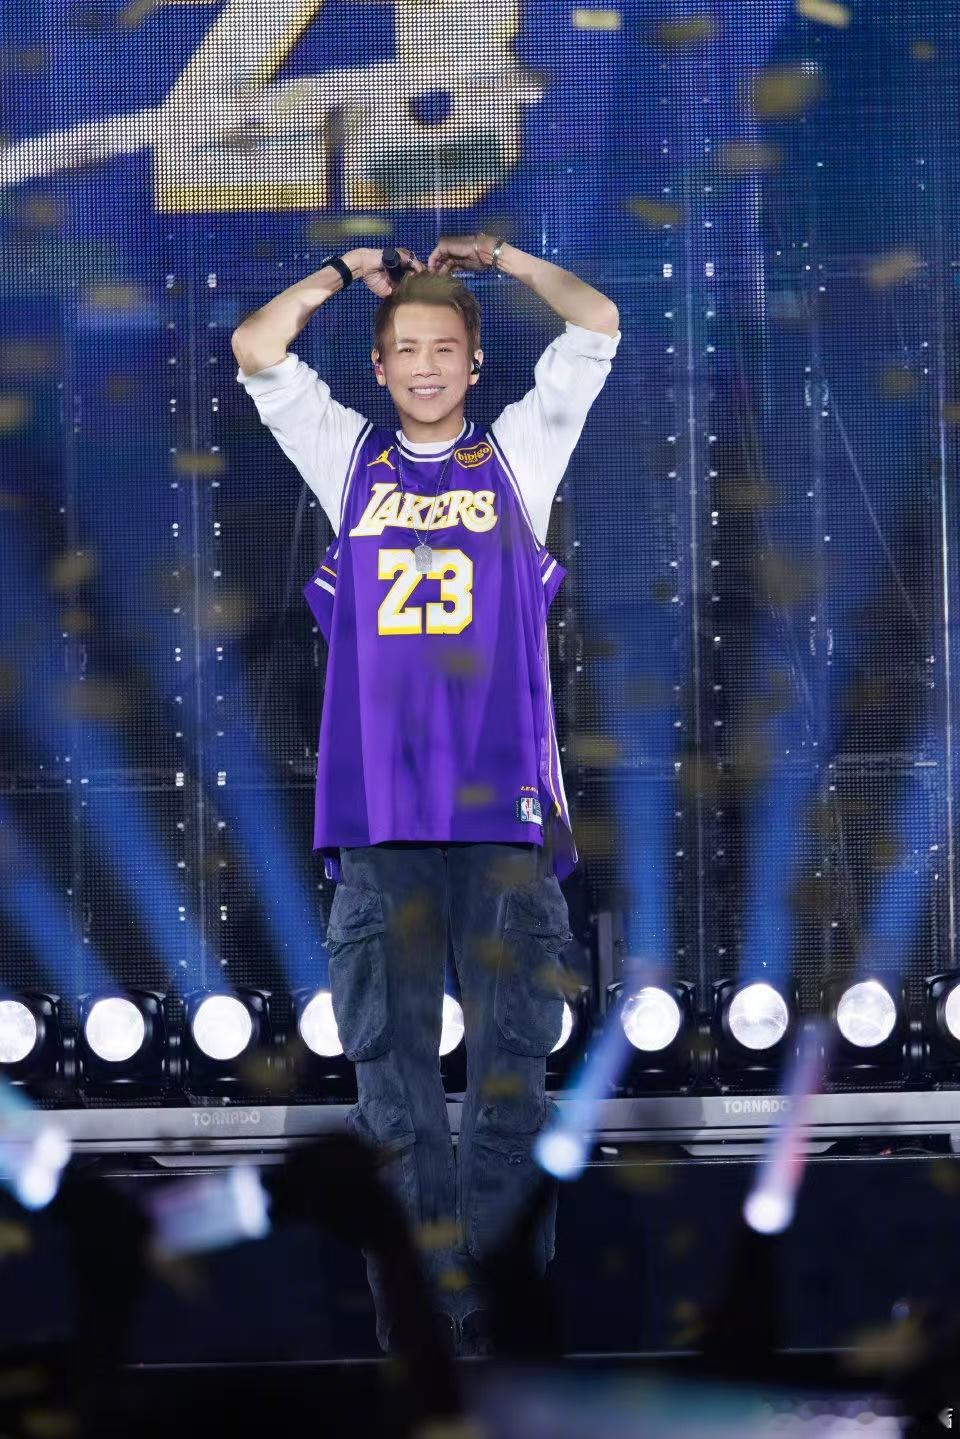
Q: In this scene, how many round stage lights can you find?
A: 10